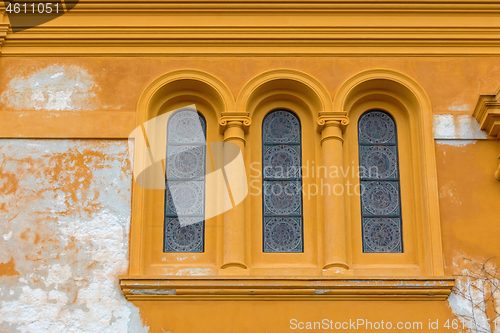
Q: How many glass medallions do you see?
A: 12